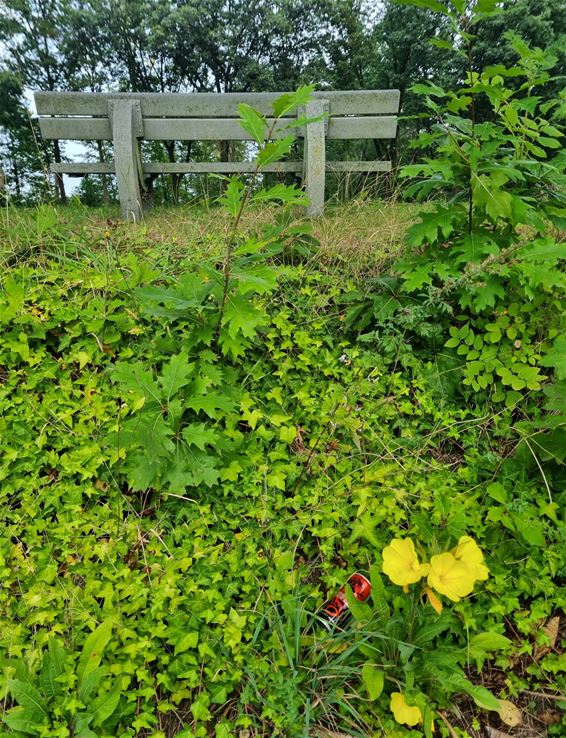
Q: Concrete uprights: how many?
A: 2